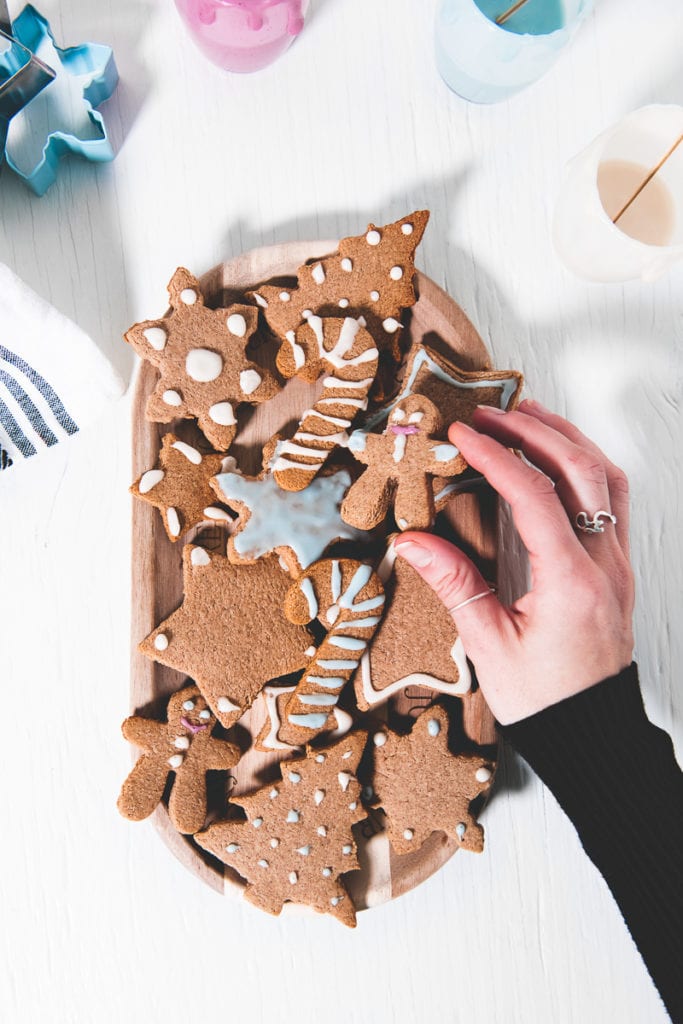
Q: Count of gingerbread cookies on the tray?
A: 14